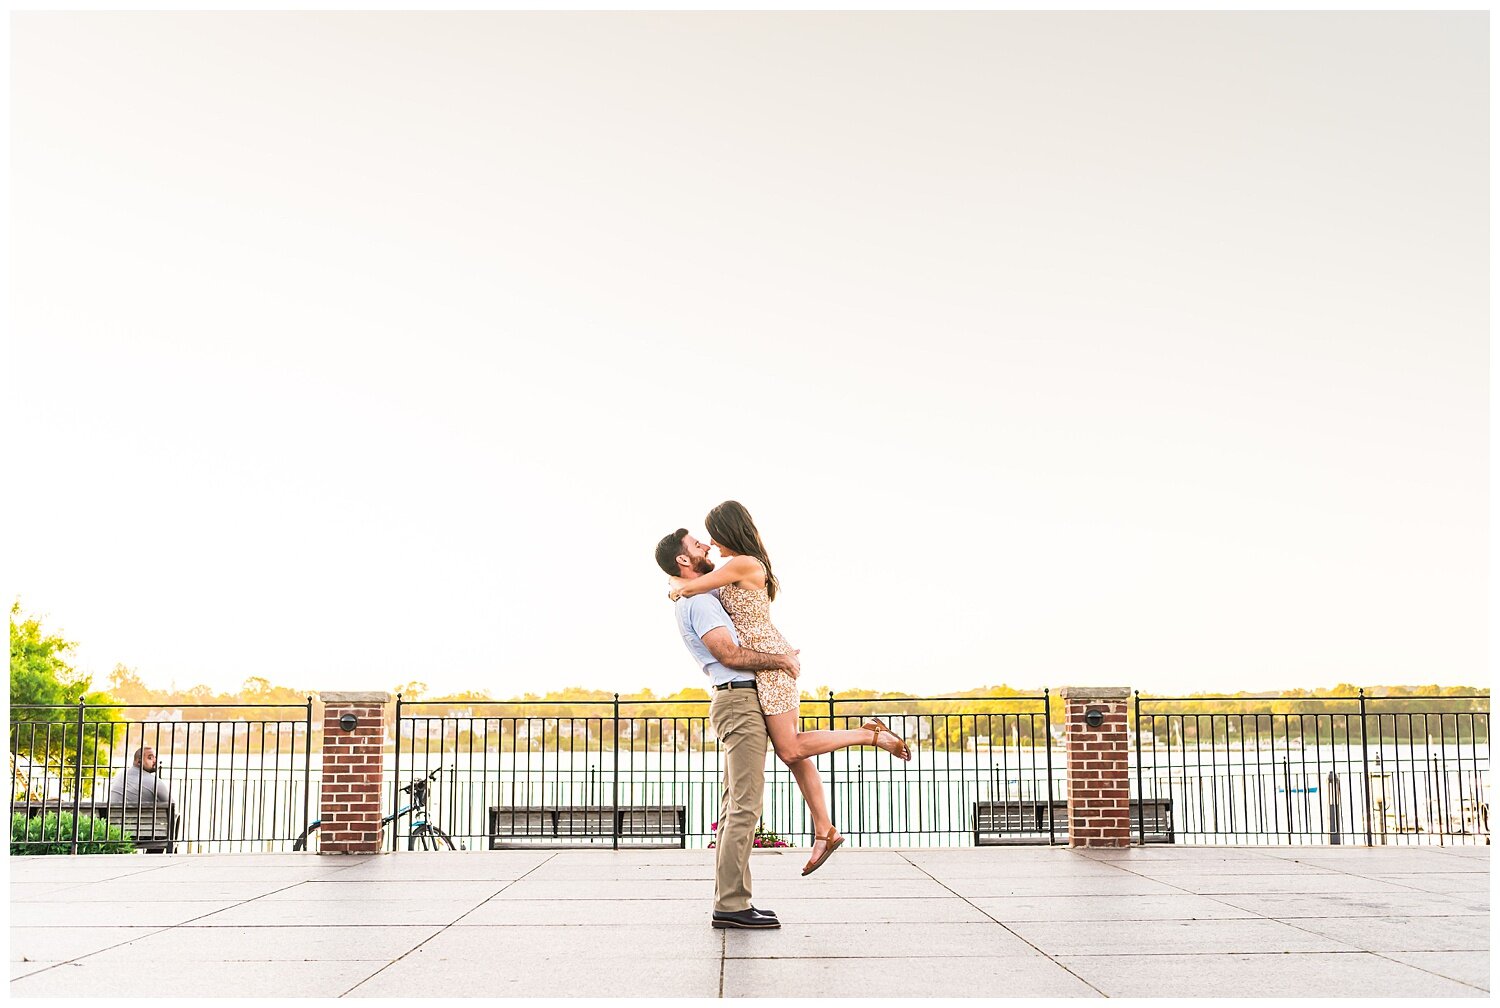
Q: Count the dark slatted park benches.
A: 3